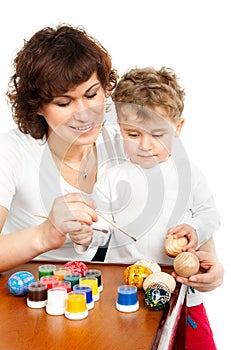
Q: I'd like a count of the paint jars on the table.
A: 12